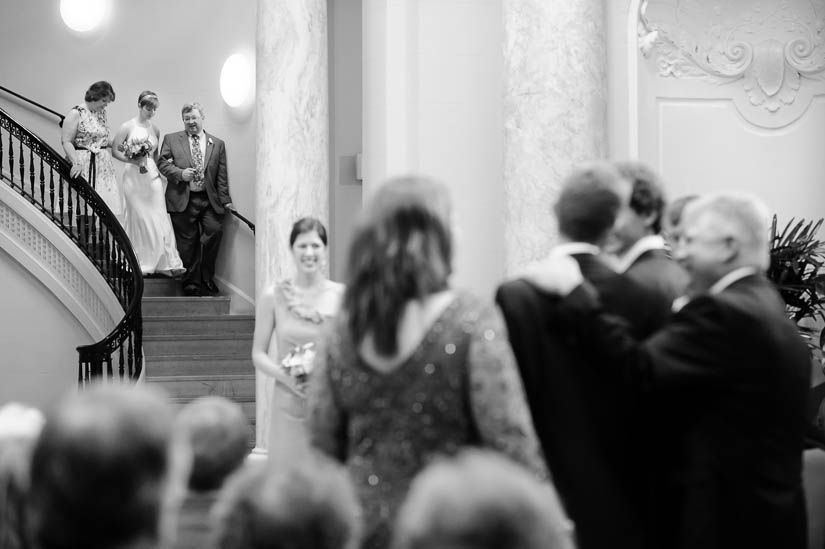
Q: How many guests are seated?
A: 4